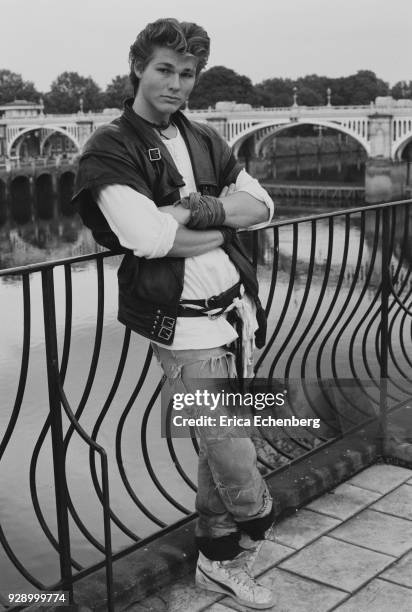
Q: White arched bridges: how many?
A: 1